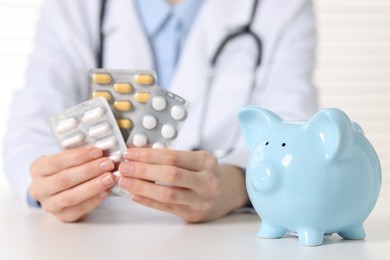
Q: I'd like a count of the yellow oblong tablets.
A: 7